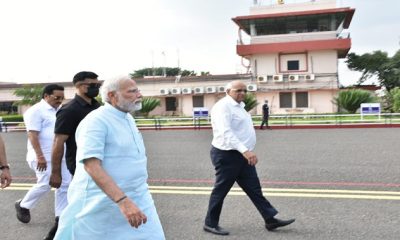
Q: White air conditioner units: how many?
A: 11